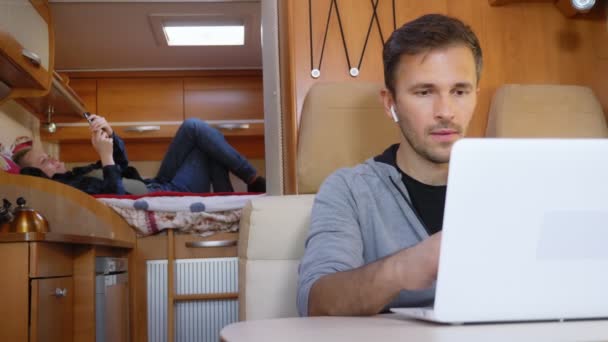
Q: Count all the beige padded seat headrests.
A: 2